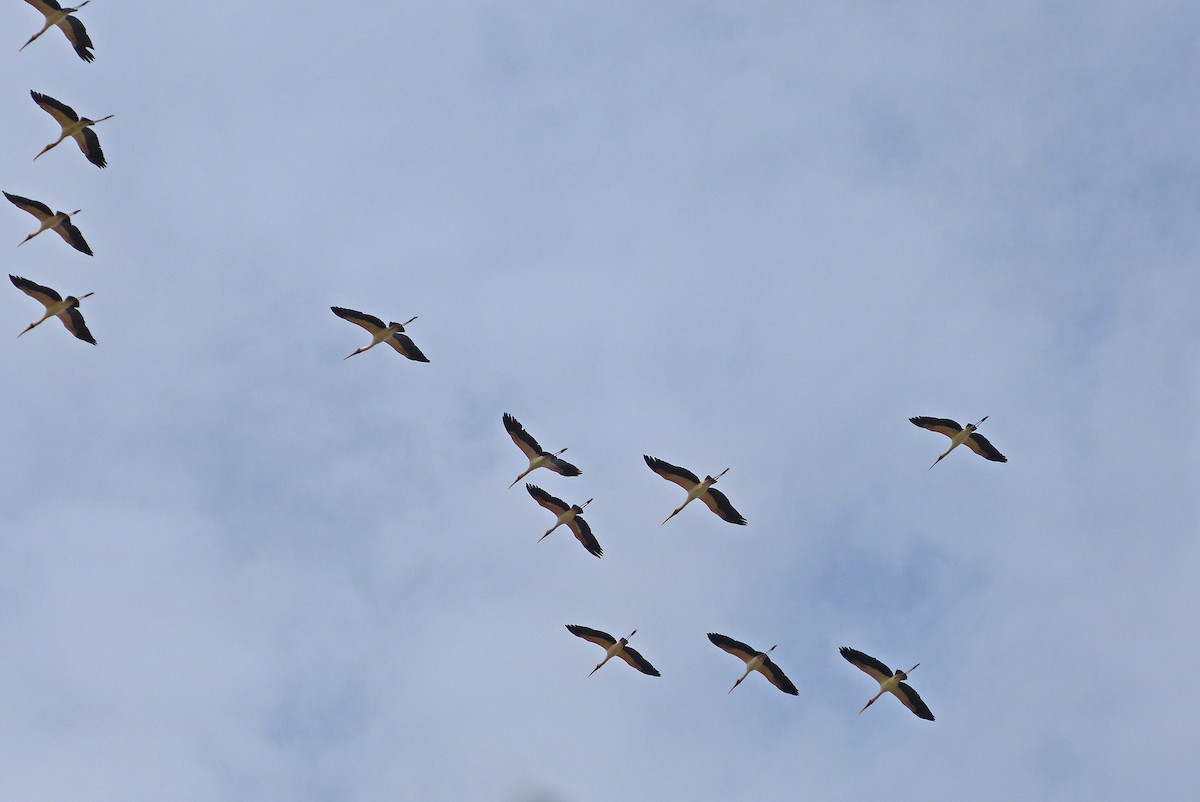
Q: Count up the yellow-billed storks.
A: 12